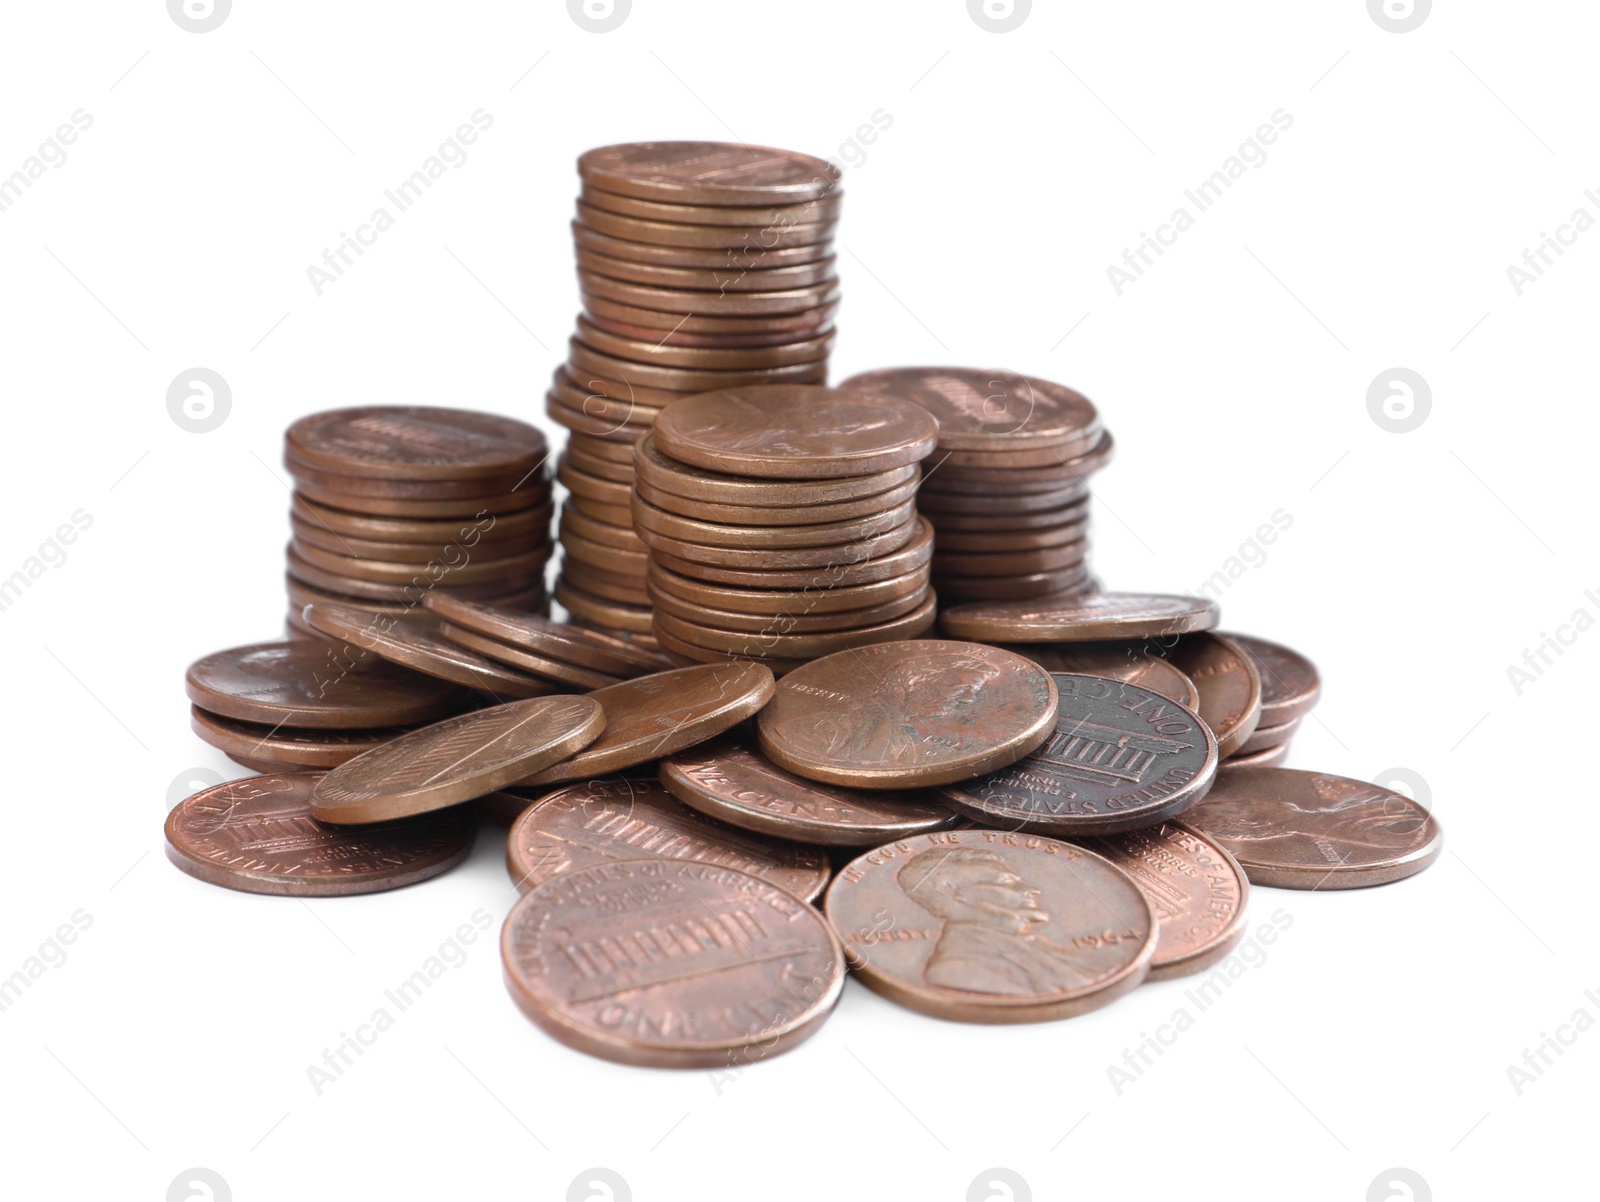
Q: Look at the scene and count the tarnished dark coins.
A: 1